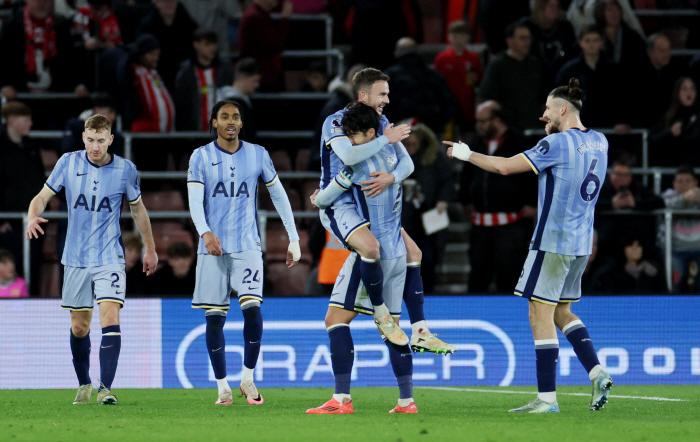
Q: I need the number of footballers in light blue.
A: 5